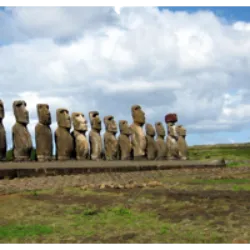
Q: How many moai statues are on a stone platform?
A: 13